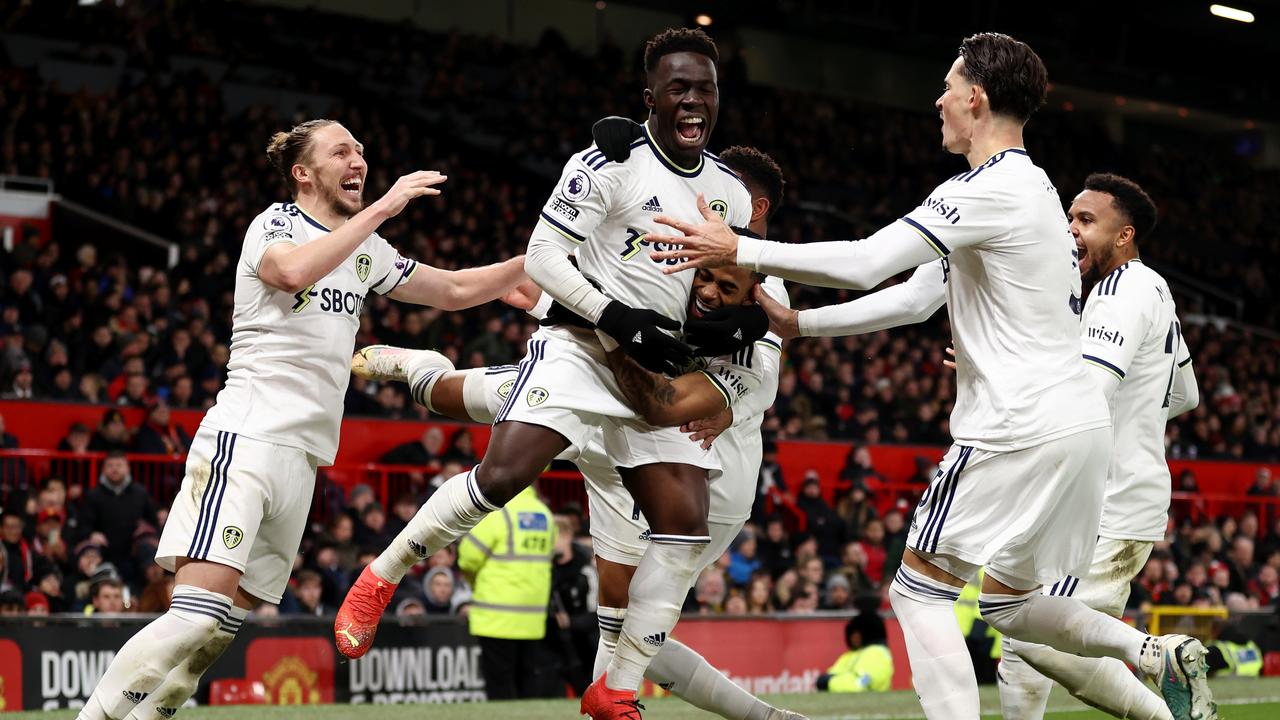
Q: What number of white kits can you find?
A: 6